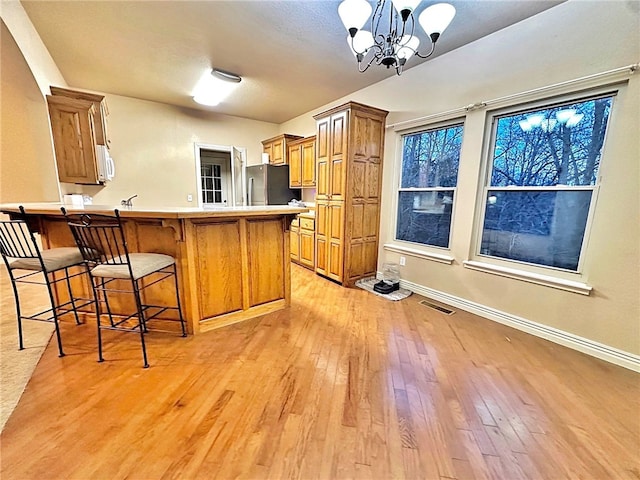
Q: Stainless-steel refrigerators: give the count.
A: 1